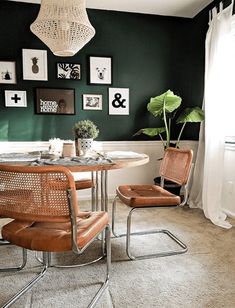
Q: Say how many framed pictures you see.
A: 8